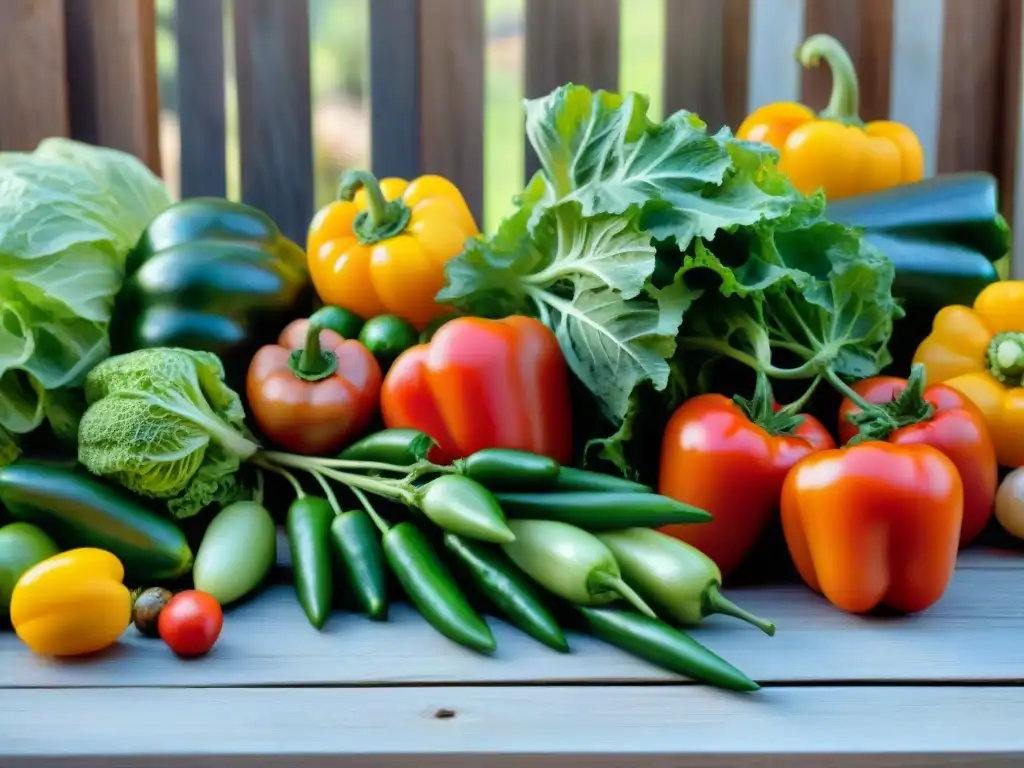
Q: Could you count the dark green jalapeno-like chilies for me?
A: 9